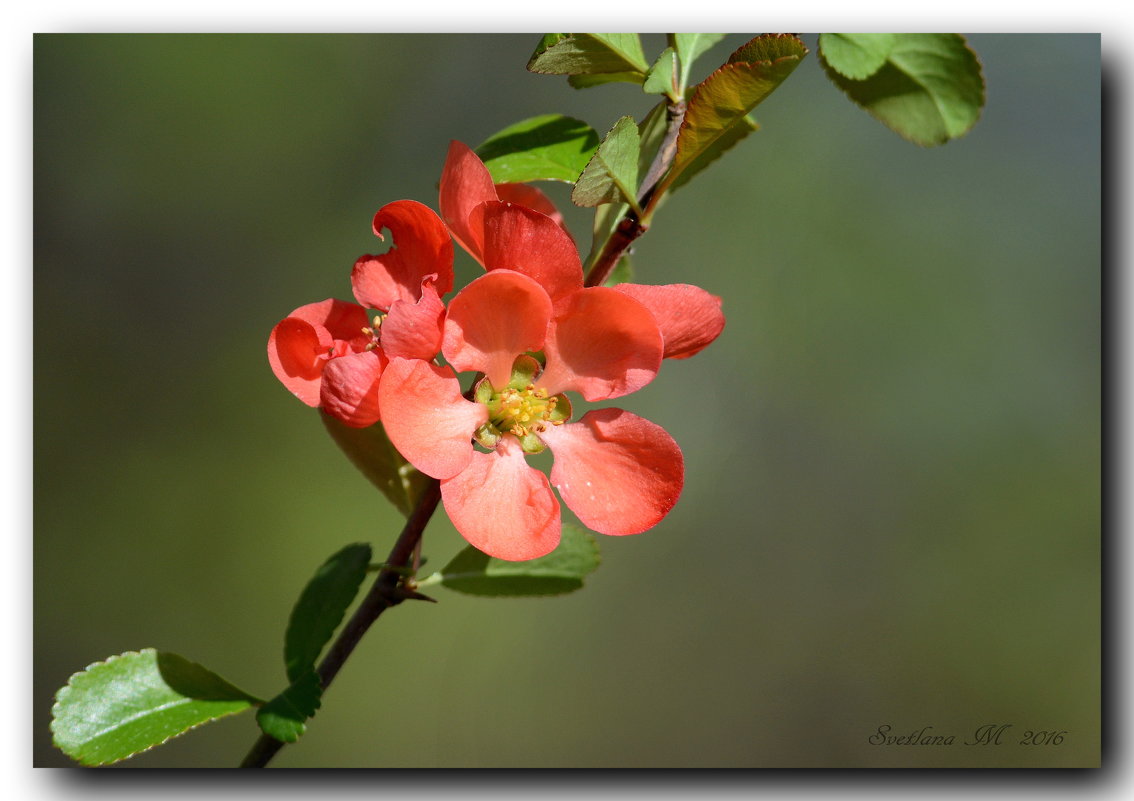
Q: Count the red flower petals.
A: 14